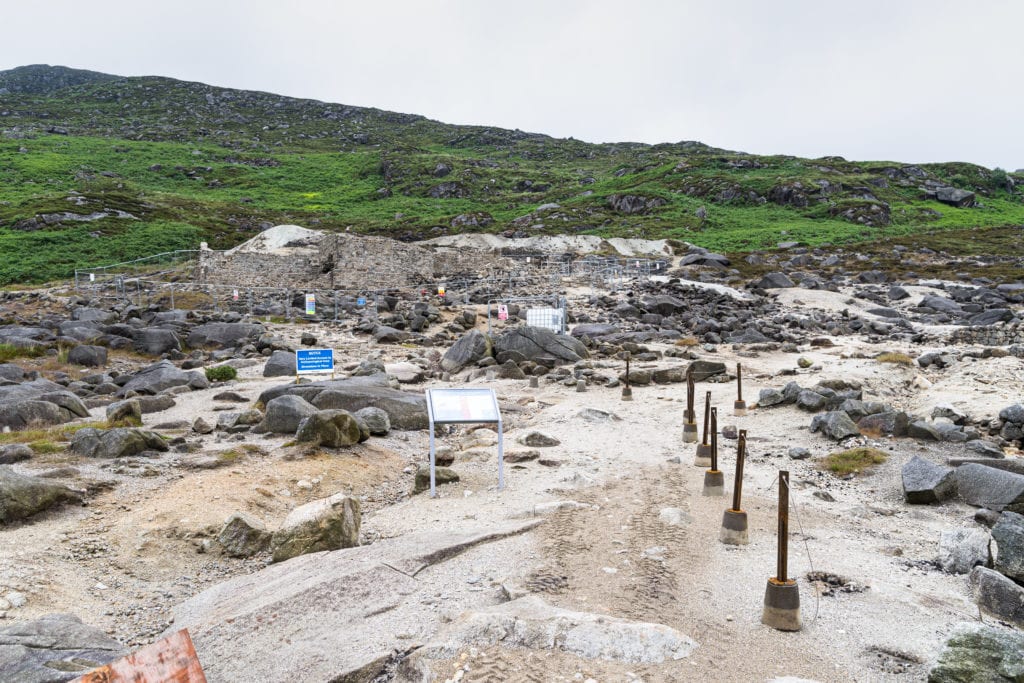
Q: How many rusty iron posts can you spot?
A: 8